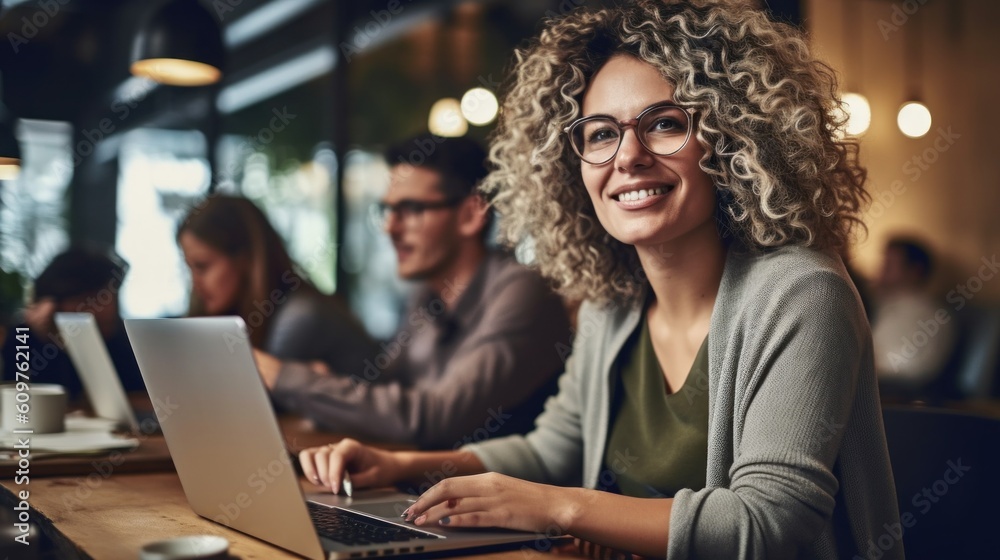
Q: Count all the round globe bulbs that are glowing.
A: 4